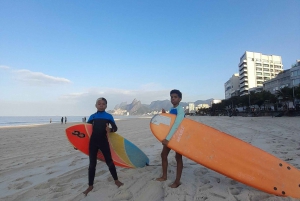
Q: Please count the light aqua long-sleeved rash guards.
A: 1